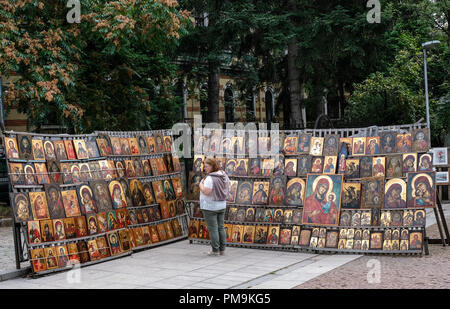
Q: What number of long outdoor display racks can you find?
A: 2